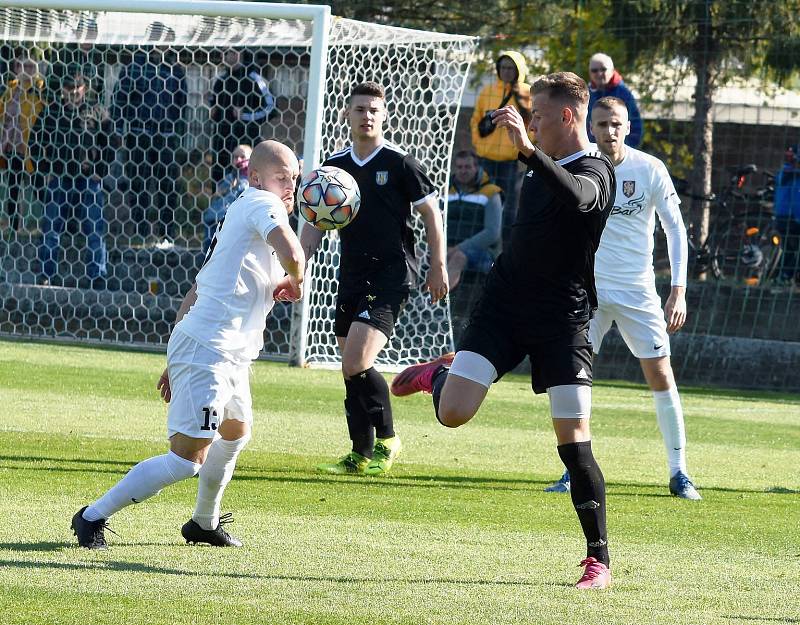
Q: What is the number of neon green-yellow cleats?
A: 2